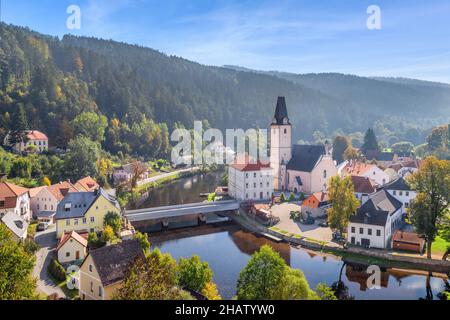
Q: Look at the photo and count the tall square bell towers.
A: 1